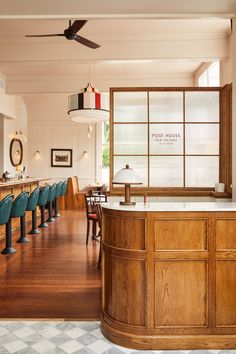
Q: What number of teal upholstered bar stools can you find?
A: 7